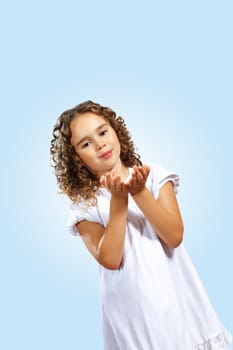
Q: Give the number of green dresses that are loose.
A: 0